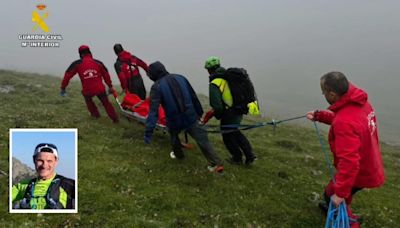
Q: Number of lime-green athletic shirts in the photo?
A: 1